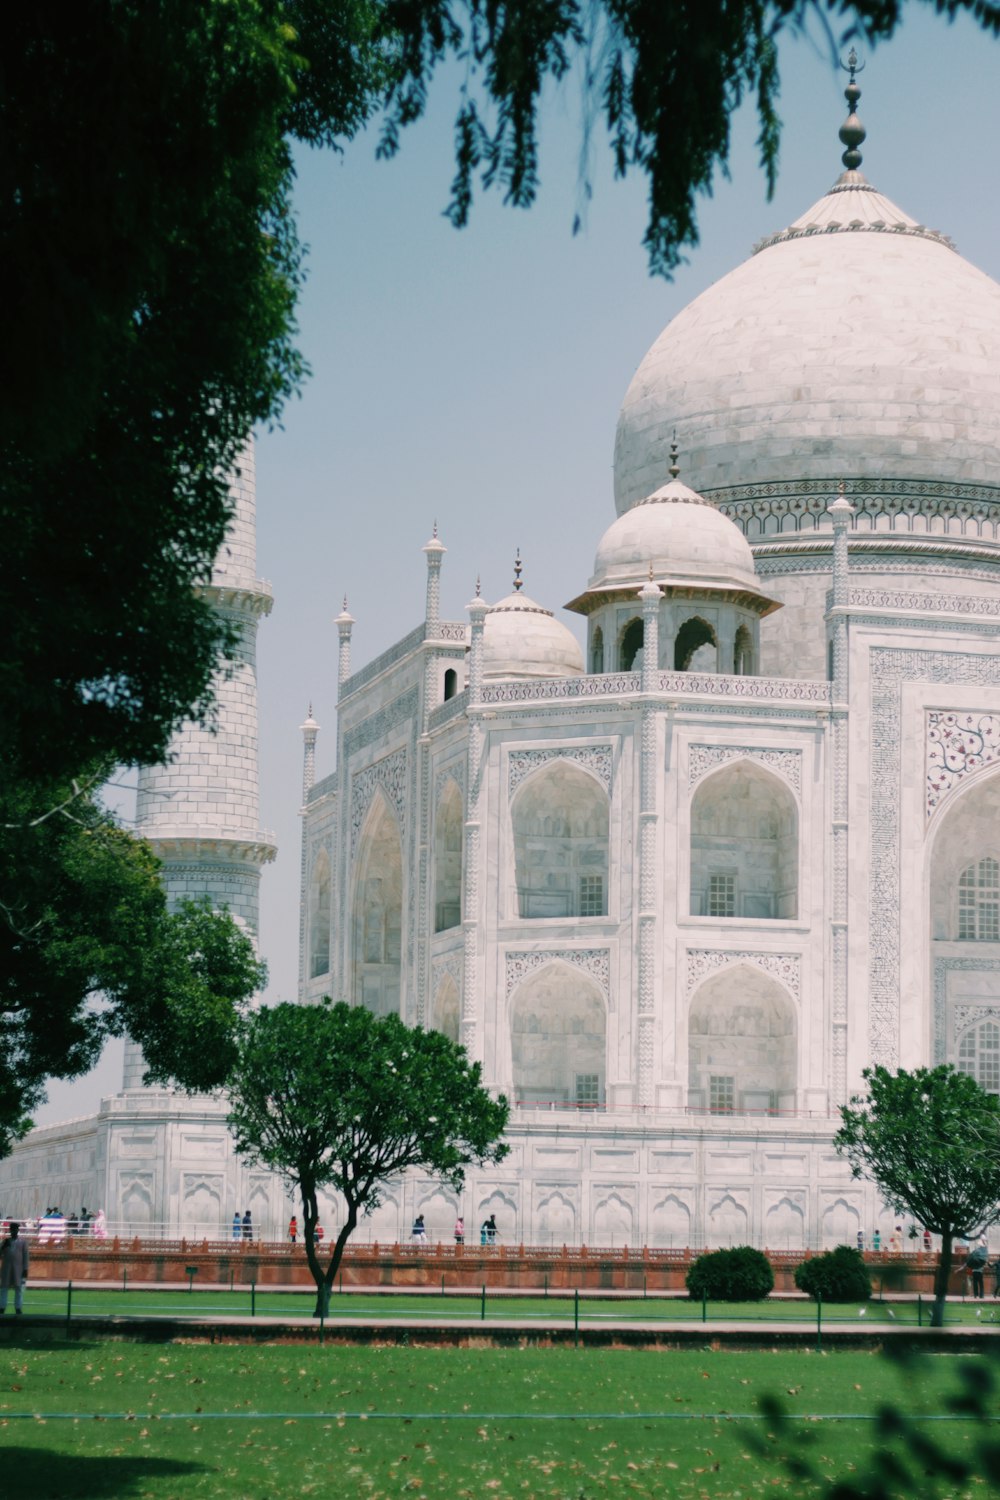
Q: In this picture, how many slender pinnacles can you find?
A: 6